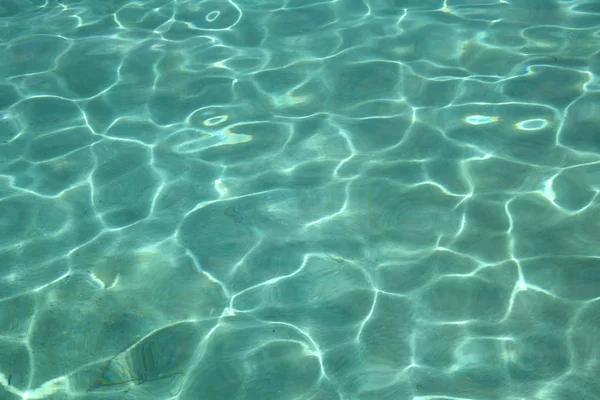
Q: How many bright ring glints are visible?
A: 4